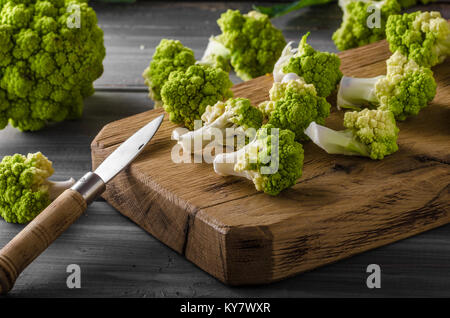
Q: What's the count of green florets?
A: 12